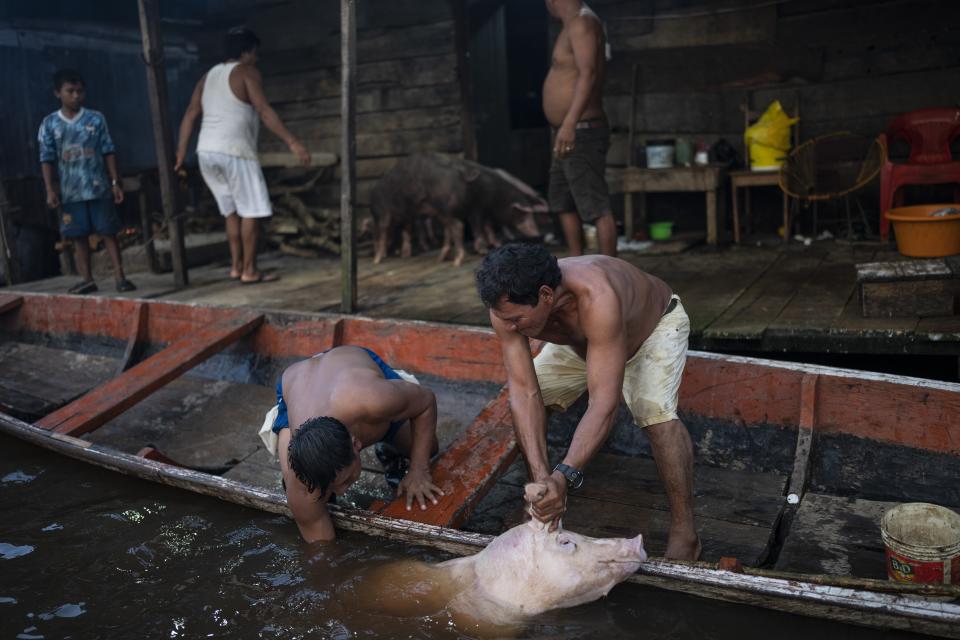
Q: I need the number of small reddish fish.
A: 0